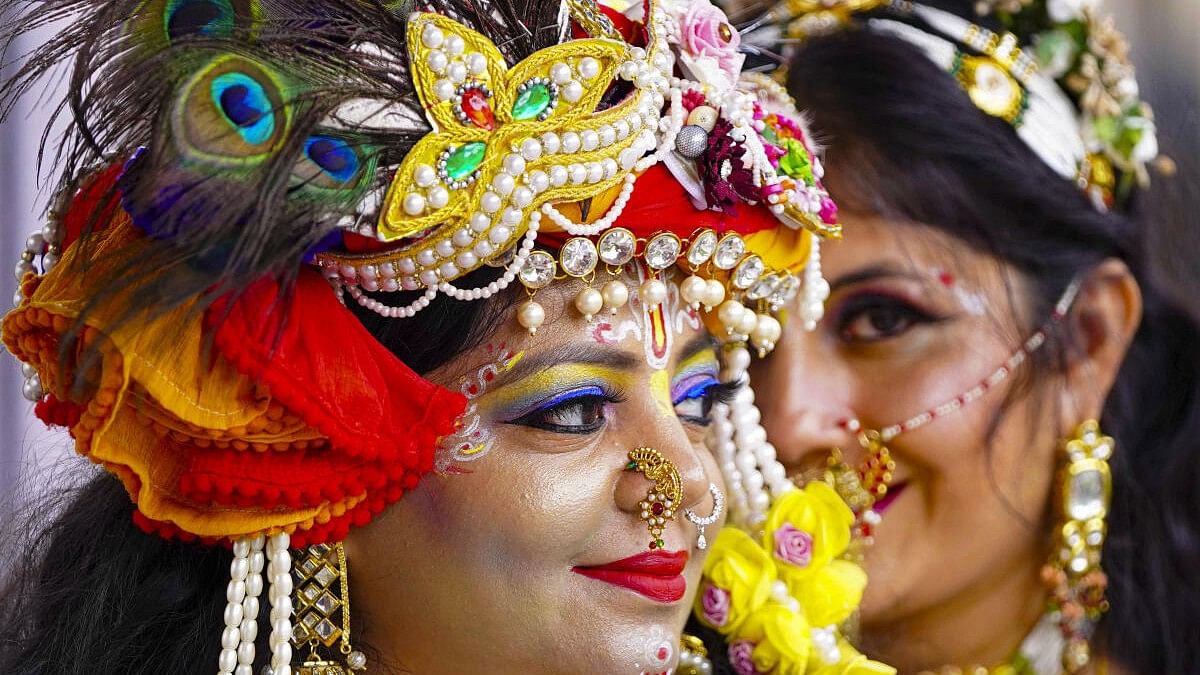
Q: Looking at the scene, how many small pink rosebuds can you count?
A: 3